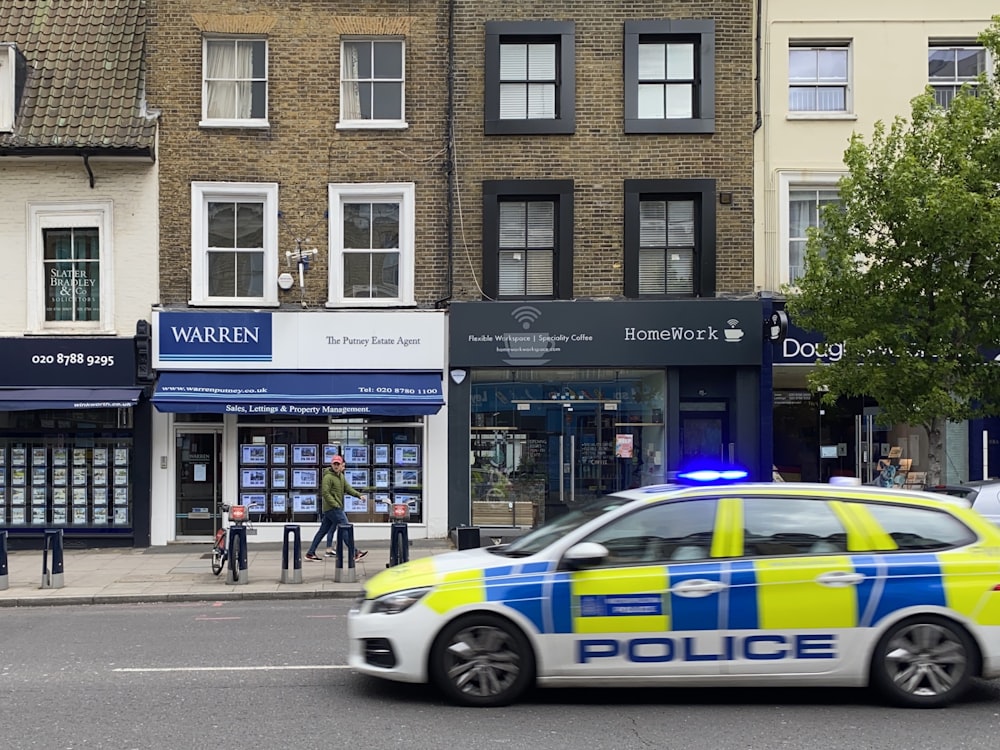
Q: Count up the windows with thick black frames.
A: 4